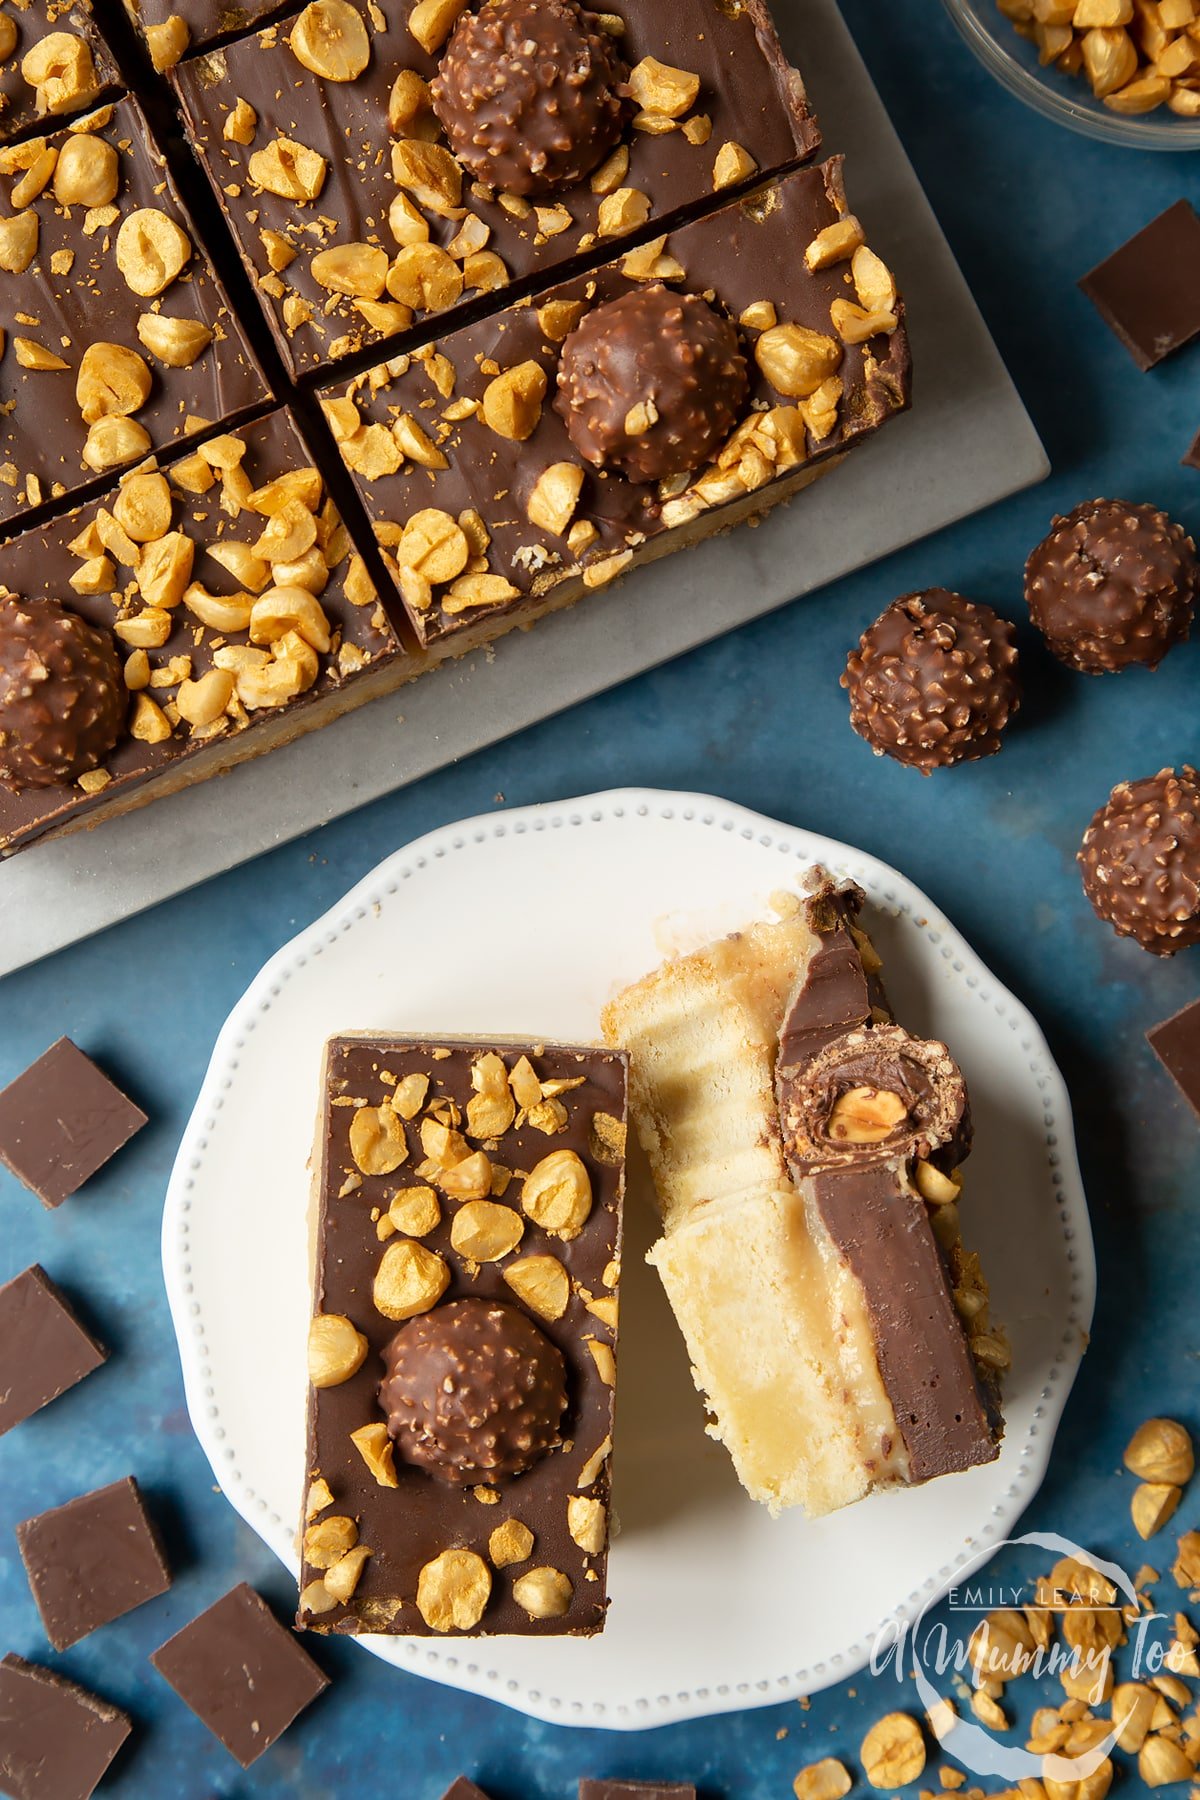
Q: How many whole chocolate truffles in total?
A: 7